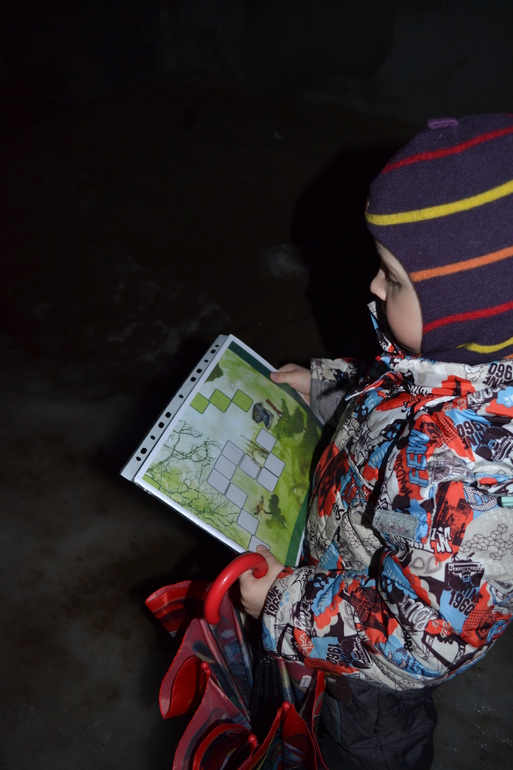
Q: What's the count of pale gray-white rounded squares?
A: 10